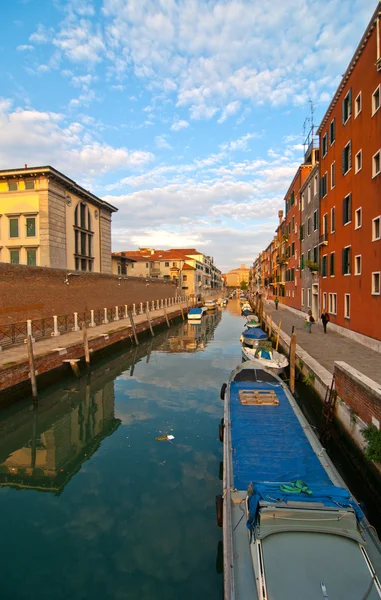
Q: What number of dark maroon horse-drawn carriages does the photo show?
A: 0